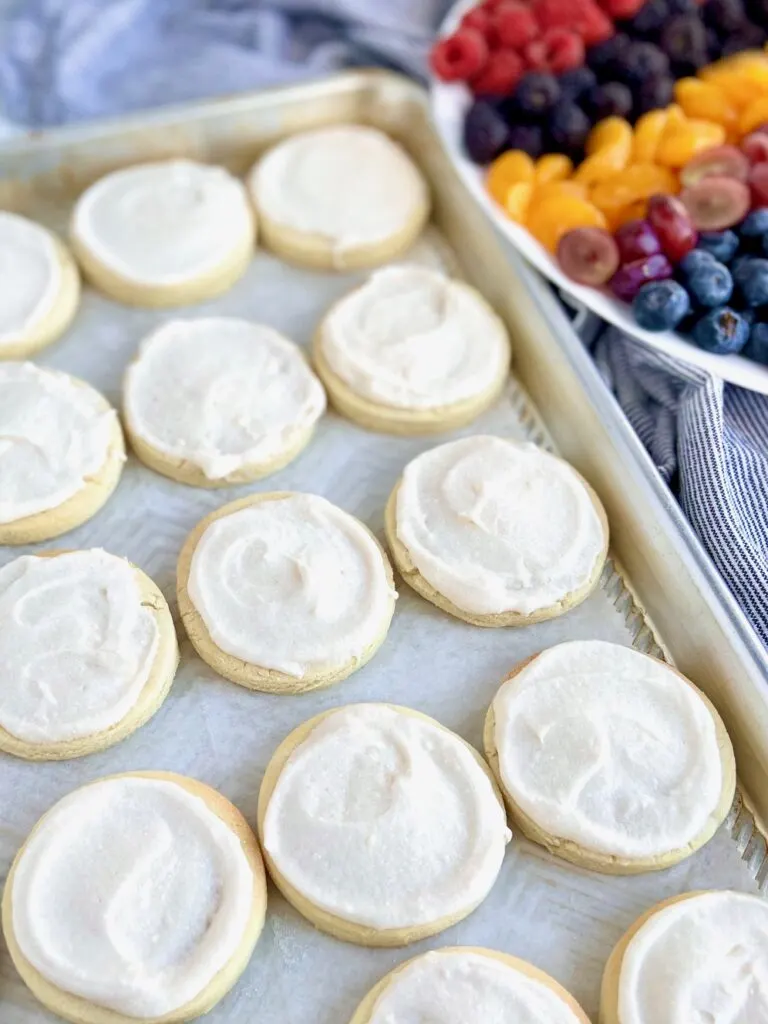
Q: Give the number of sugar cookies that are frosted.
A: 14